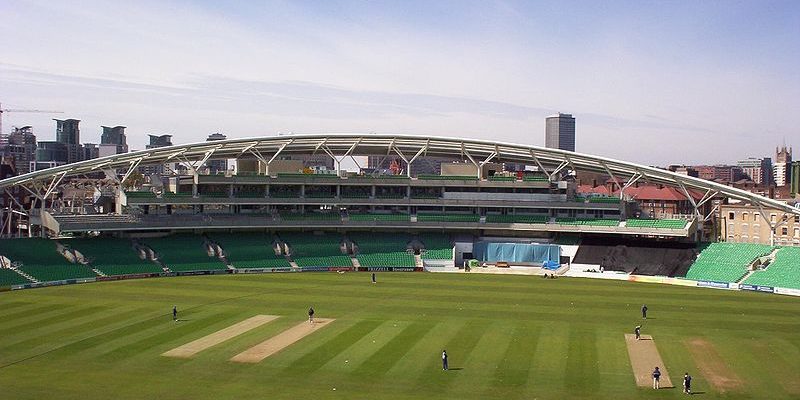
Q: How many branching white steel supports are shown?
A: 11